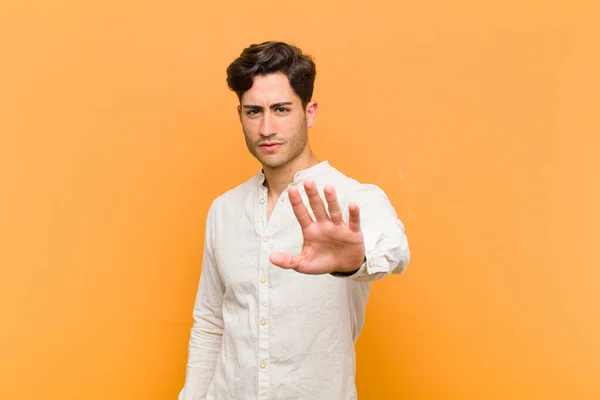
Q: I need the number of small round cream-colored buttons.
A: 7